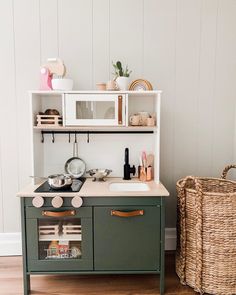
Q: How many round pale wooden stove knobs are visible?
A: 3